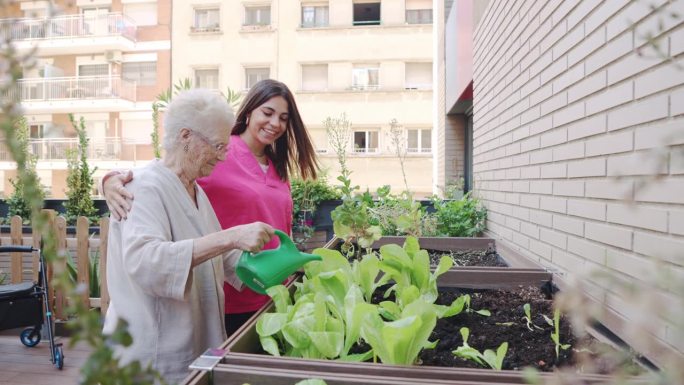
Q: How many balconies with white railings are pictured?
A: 3